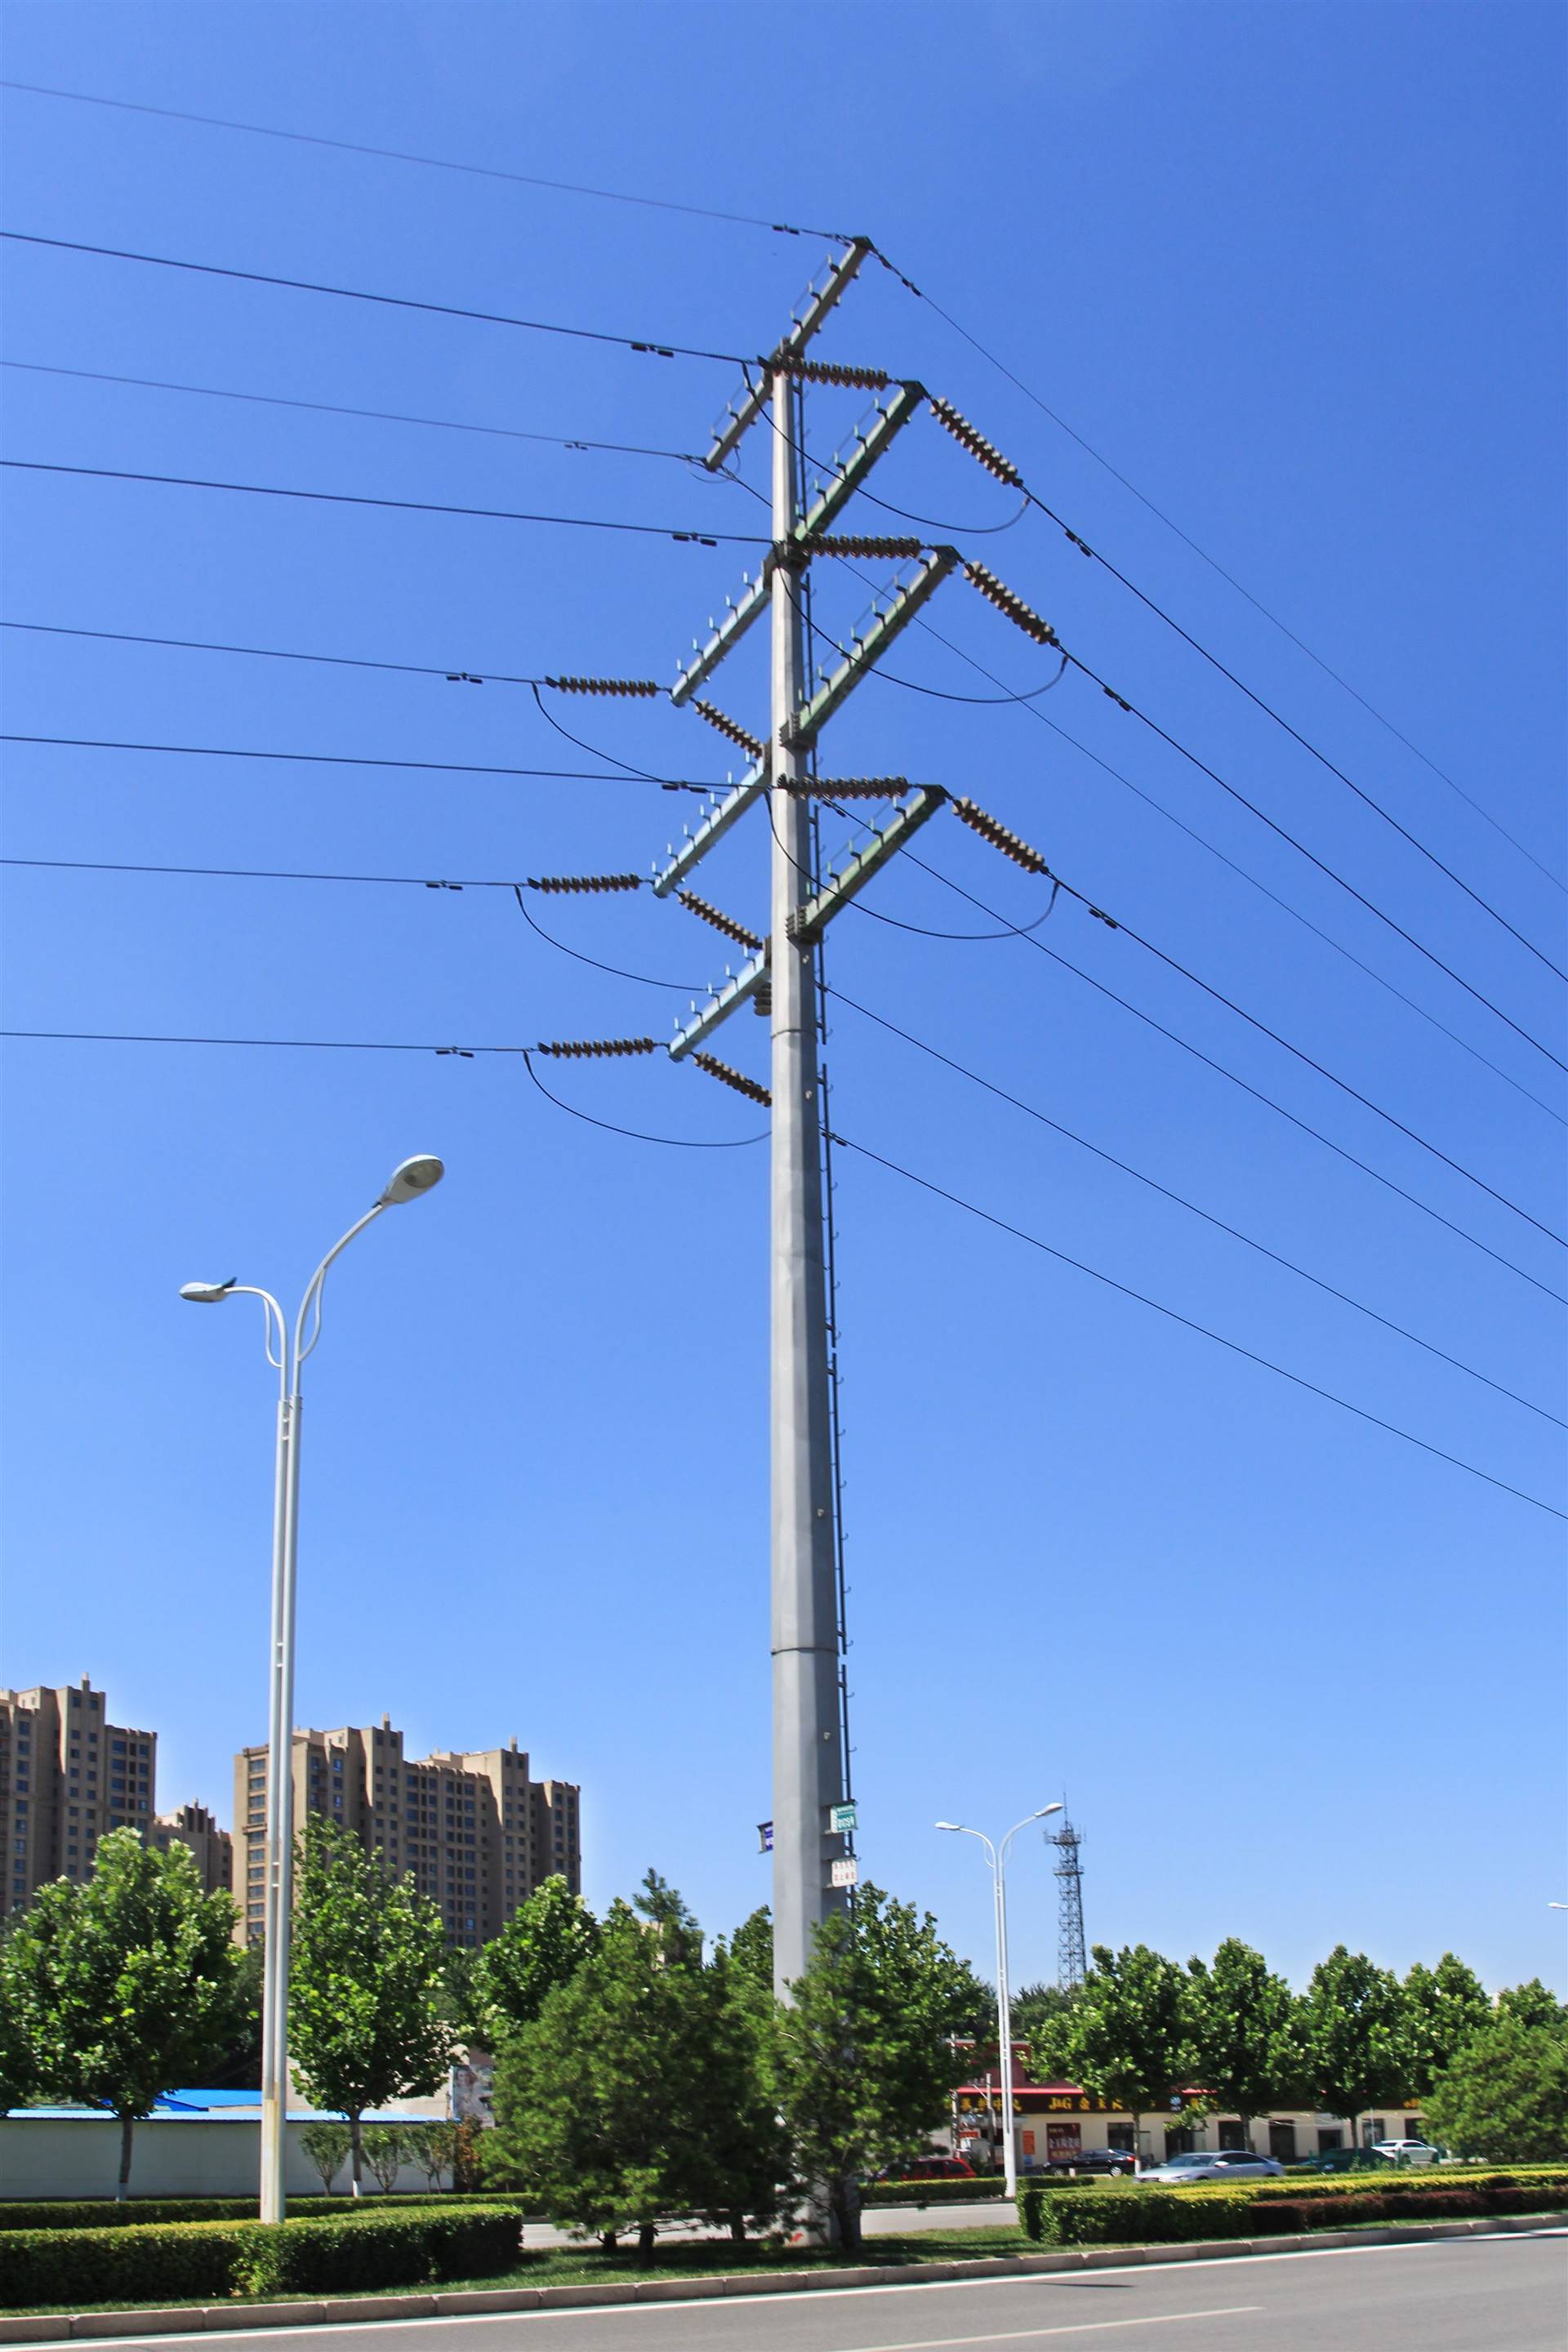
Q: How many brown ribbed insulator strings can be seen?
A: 12